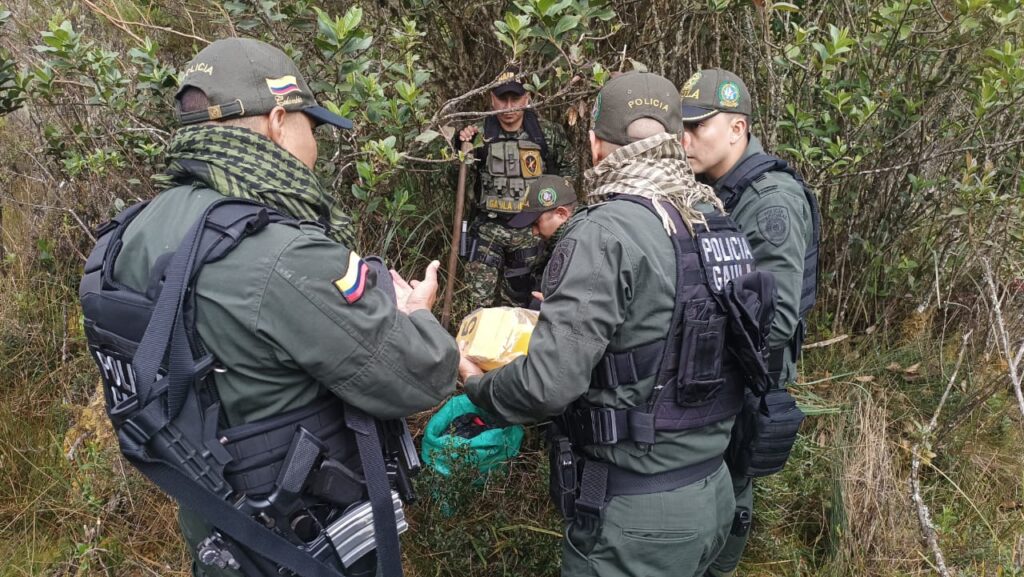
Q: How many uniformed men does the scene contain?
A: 5